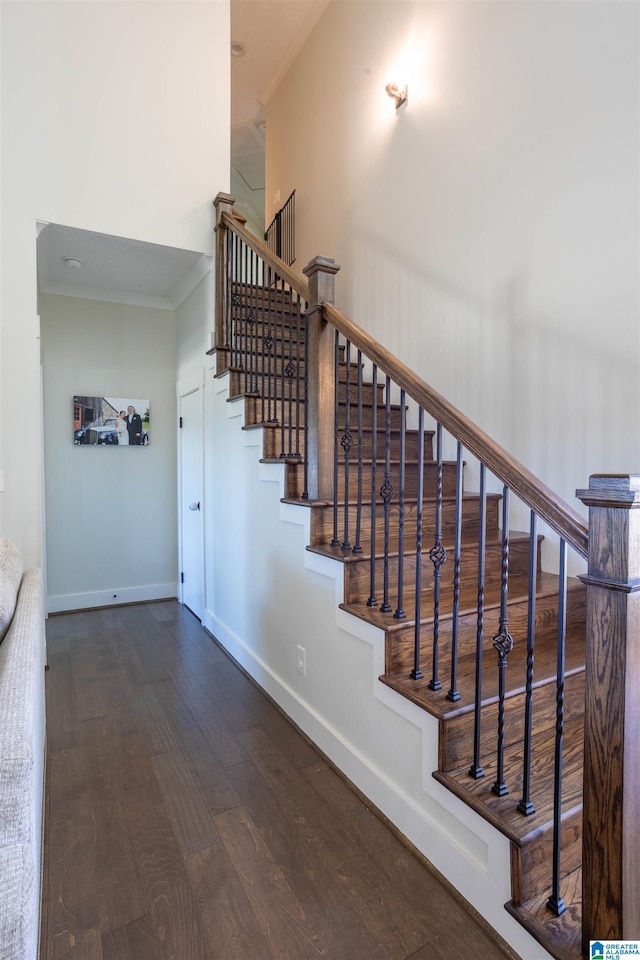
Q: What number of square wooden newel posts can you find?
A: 3